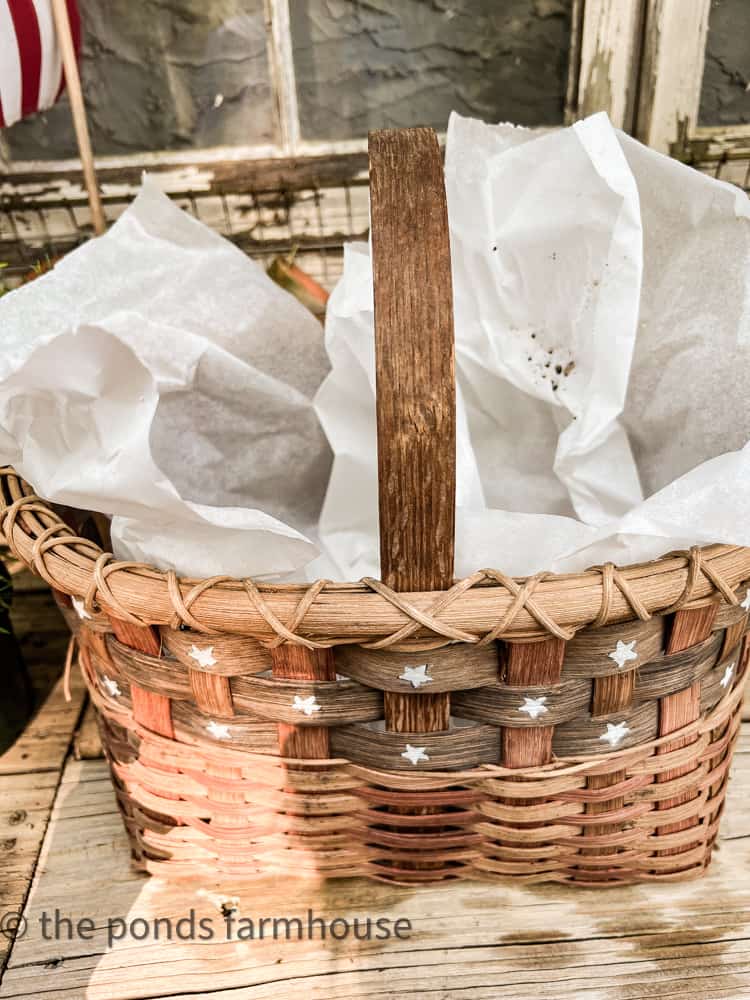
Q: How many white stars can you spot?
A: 12